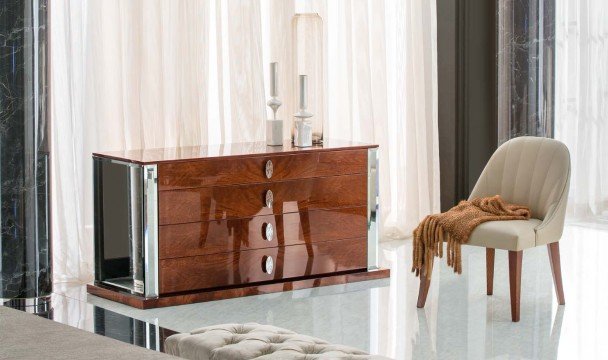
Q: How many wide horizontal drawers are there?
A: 4